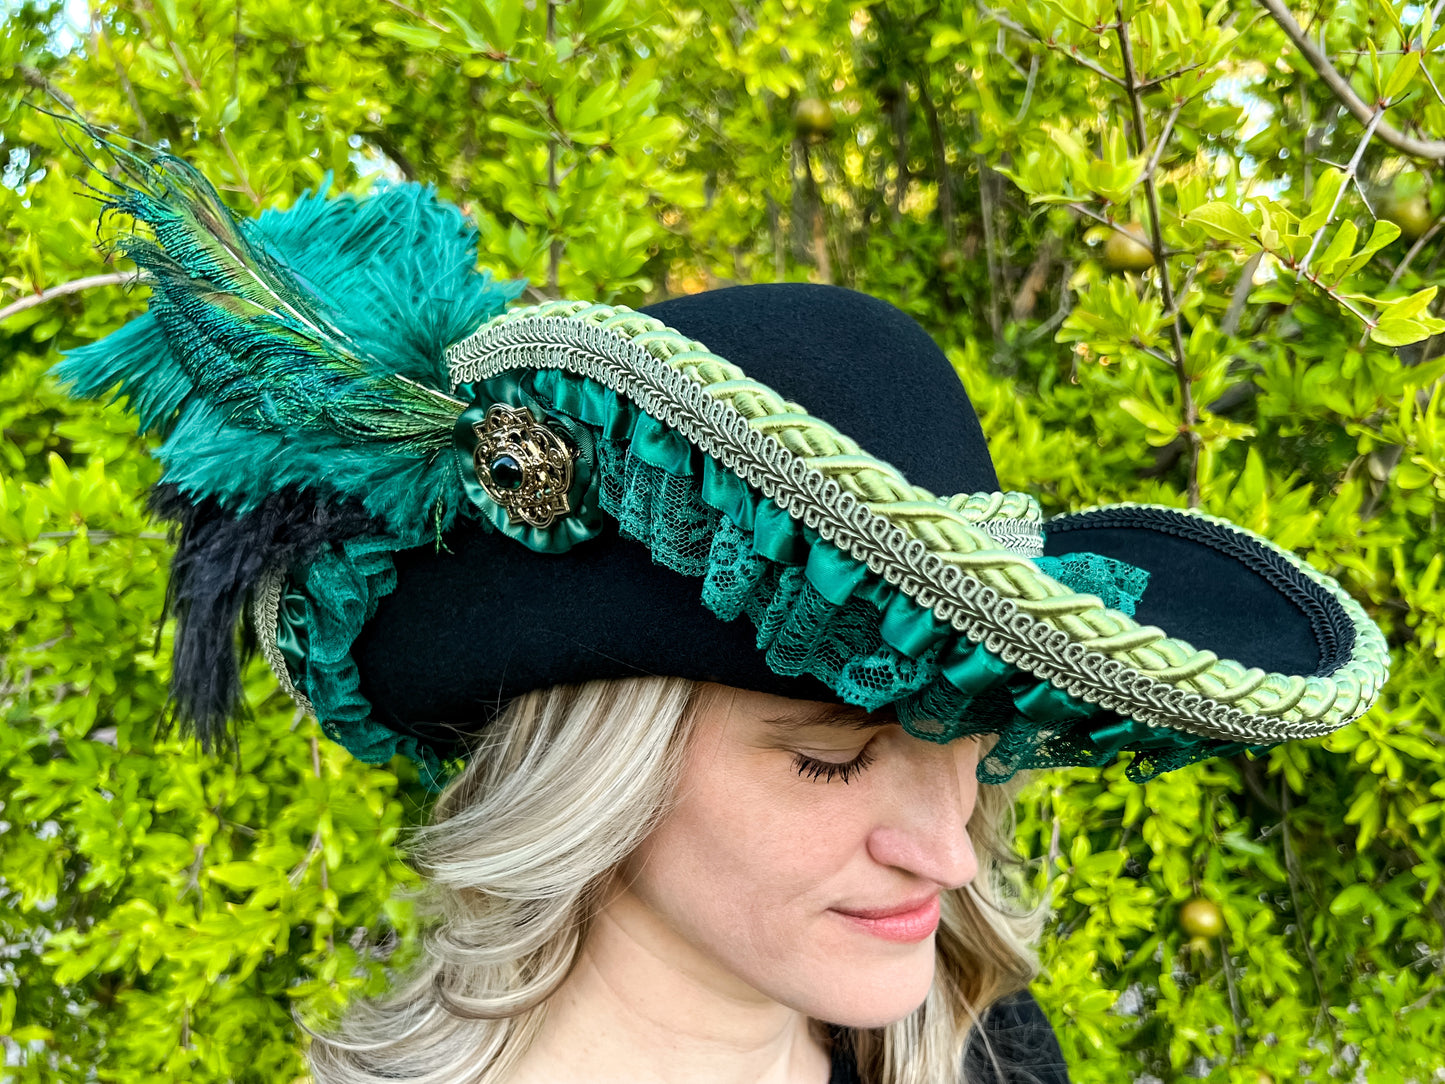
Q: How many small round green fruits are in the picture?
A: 4